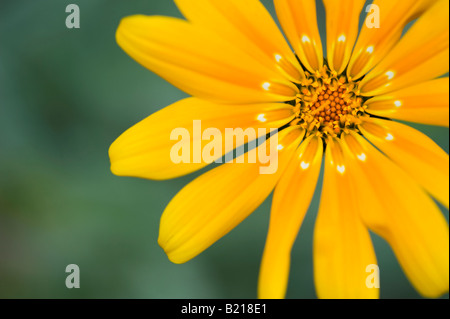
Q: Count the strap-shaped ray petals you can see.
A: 13